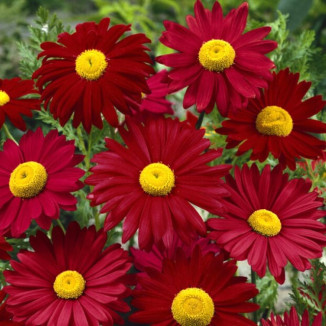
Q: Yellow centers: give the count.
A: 9